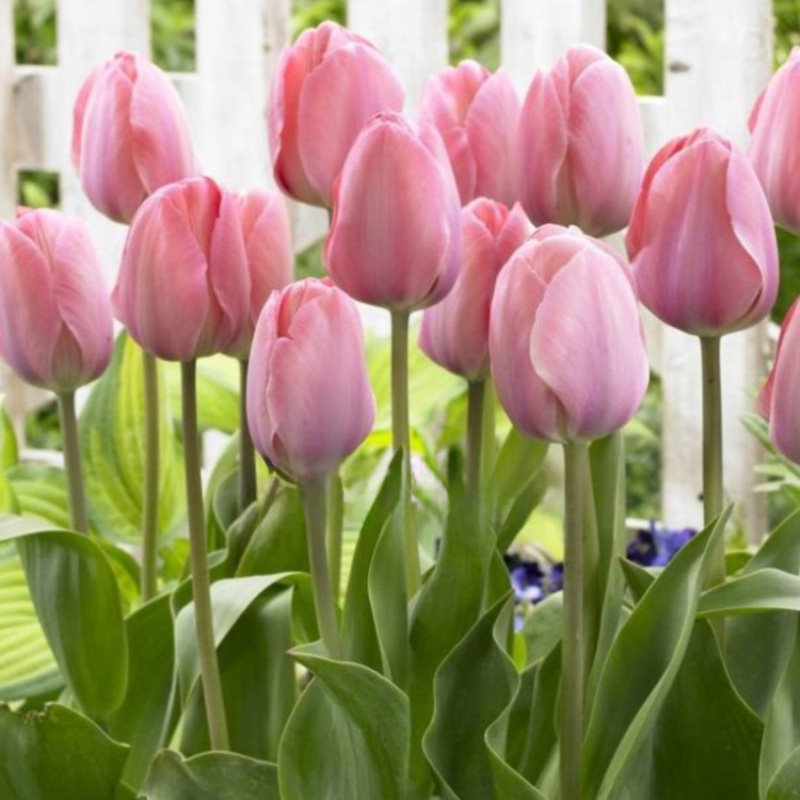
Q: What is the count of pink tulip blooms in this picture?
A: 14